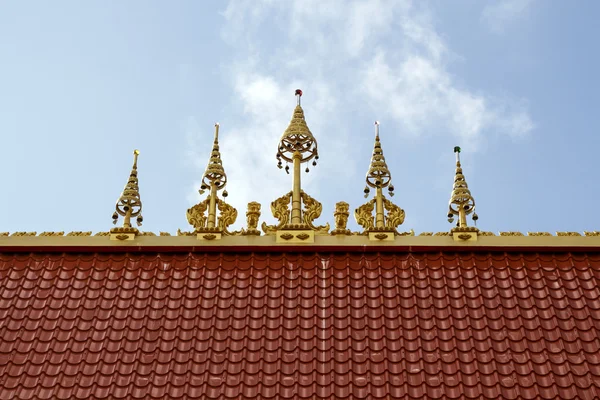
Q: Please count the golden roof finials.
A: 5